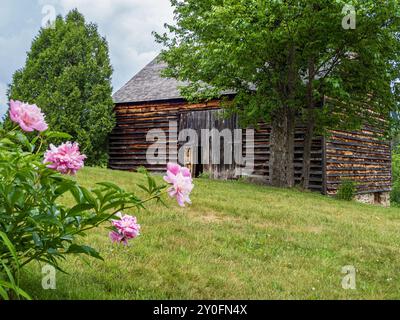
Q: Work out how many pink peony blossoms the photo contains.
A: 4